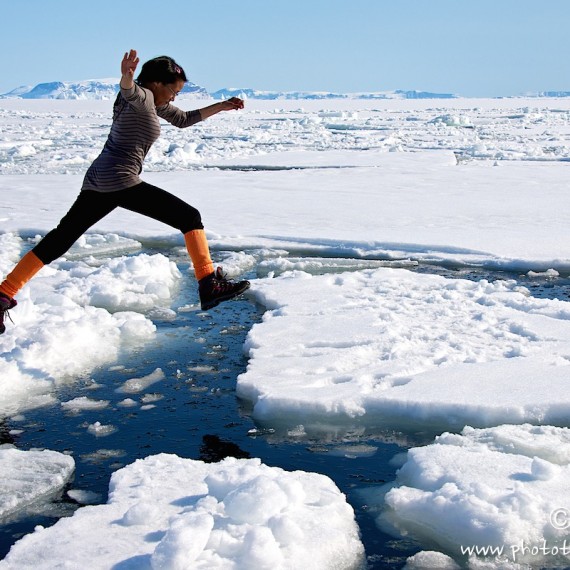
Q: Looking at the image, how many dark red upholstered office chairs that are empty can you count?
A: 0